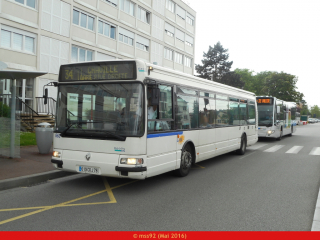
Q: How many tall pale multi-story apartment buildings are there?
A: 1